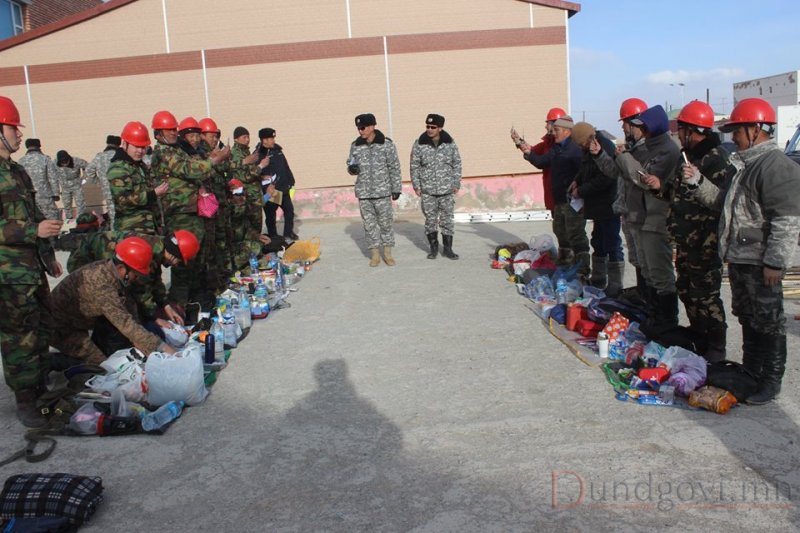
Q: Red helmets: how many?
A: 11